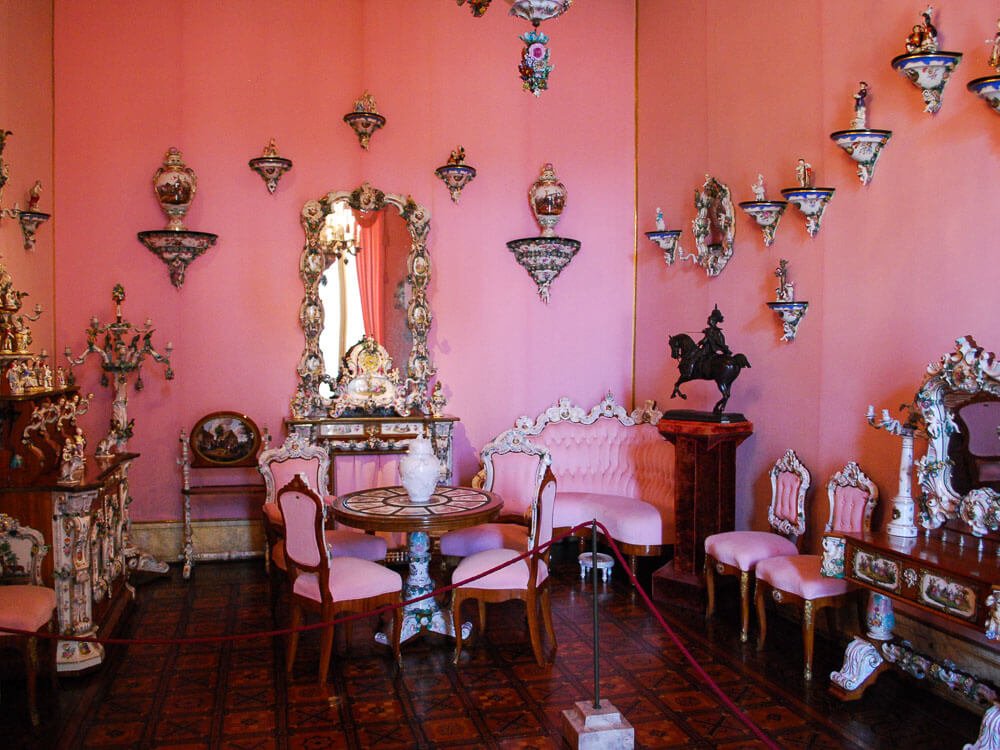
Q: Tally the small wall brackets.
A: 11